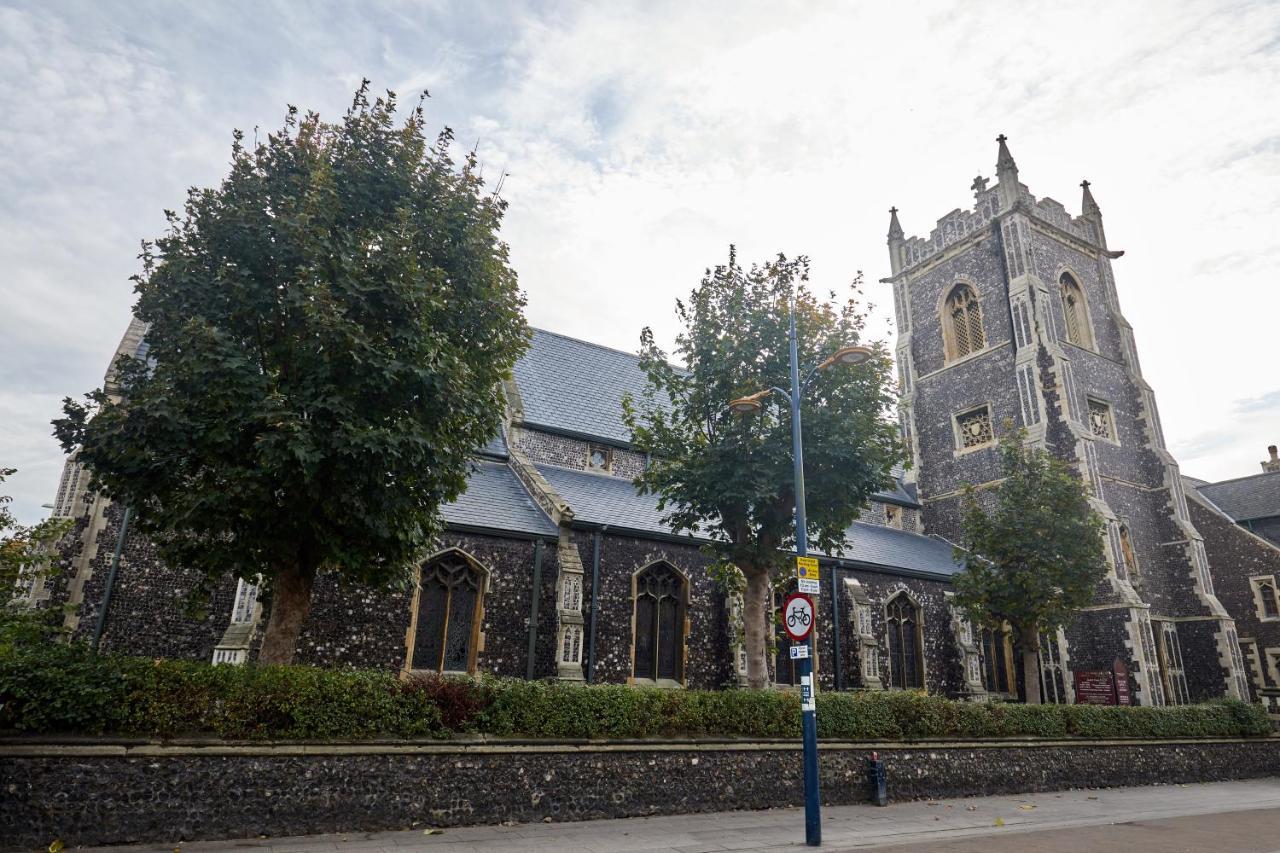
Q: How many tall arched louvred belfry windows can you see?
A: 2